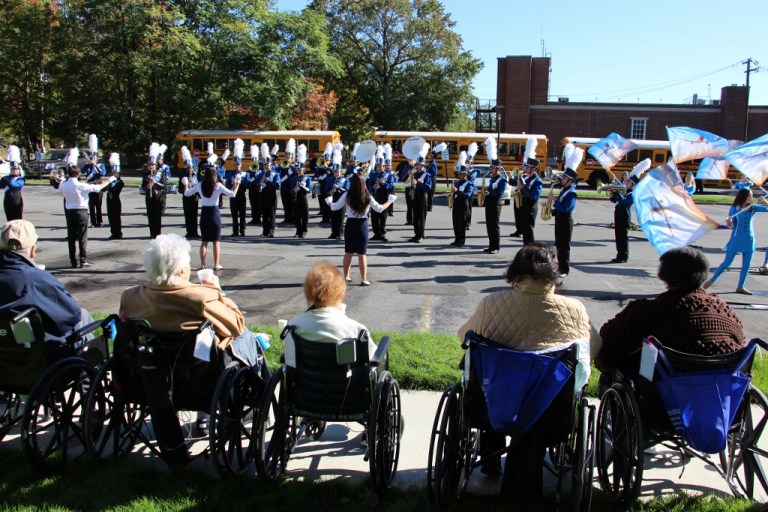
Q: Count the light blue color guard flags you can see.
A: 5